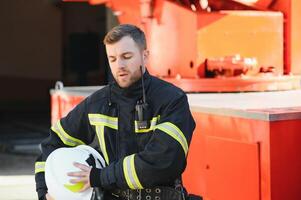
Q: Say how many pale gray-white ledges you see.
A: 1